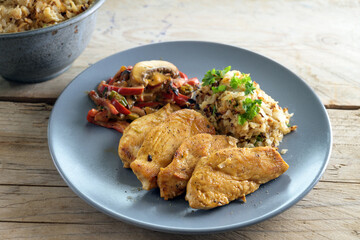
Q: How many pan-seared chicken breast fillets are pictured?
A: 4